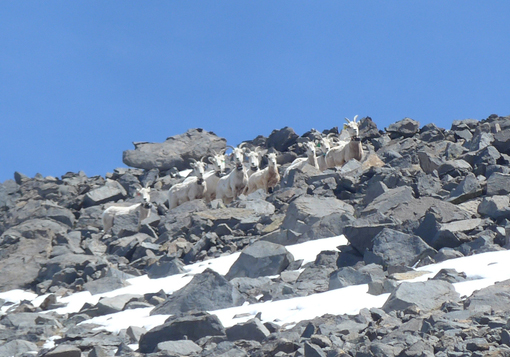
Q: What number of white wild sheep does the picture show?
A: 9